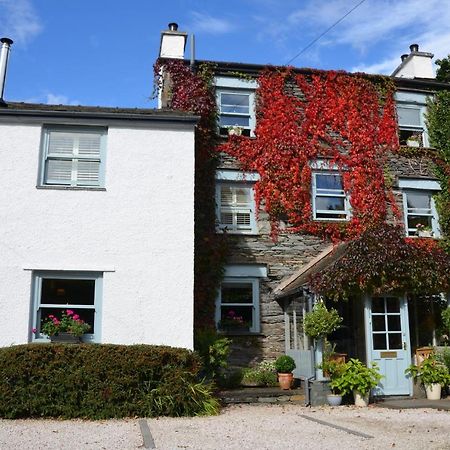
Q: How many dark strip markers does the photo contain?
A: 2